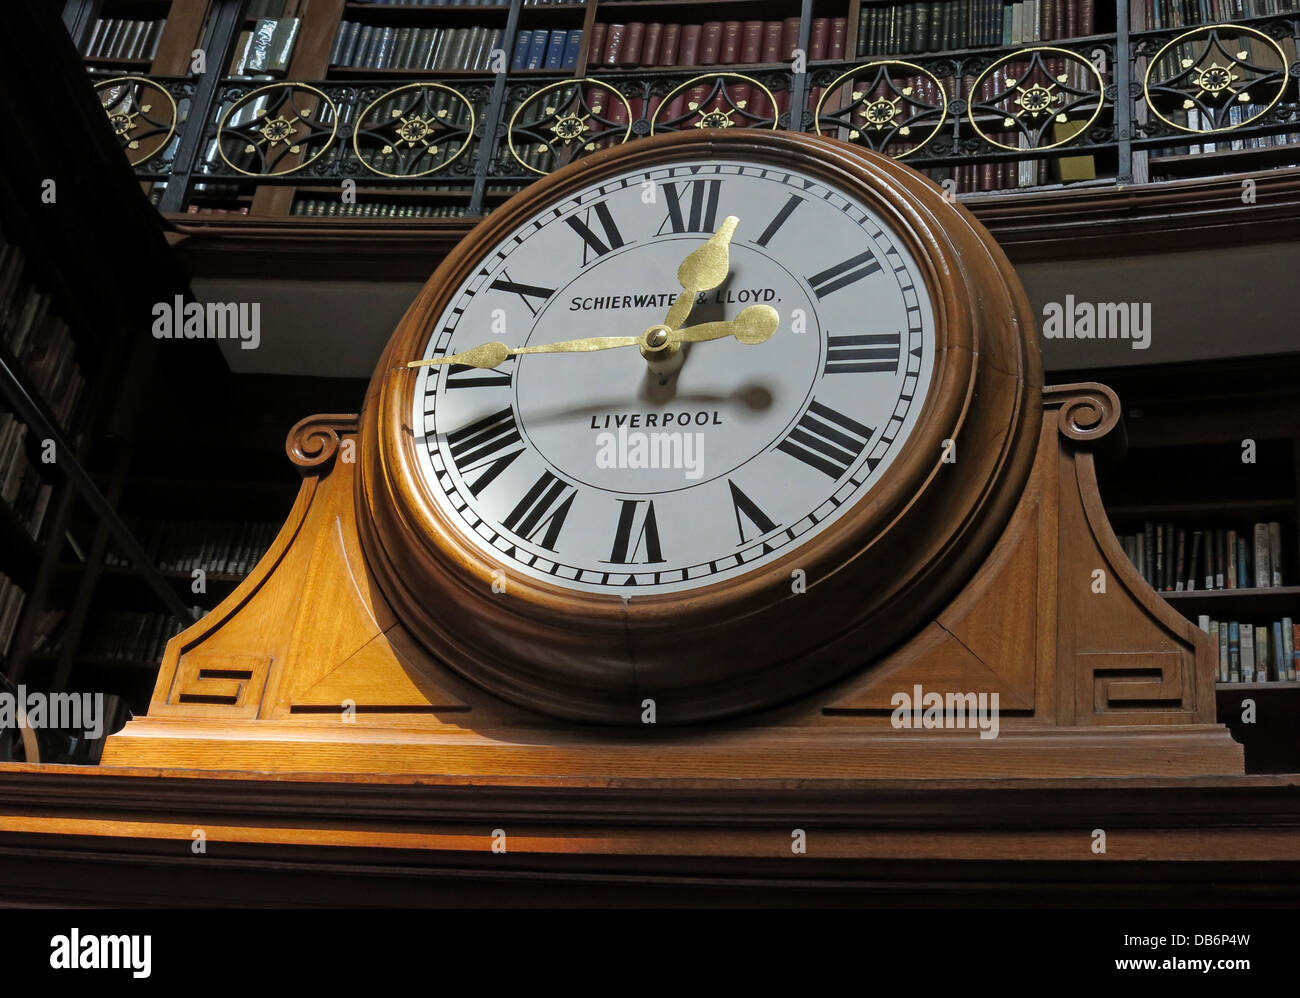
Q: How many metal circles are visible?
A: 8